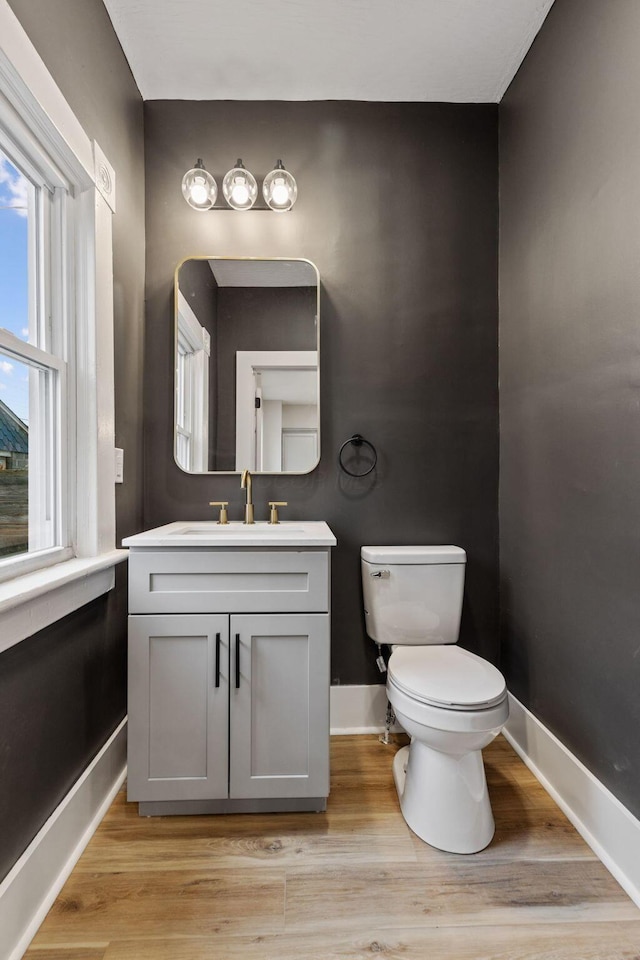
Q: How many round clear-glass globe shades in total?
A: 3